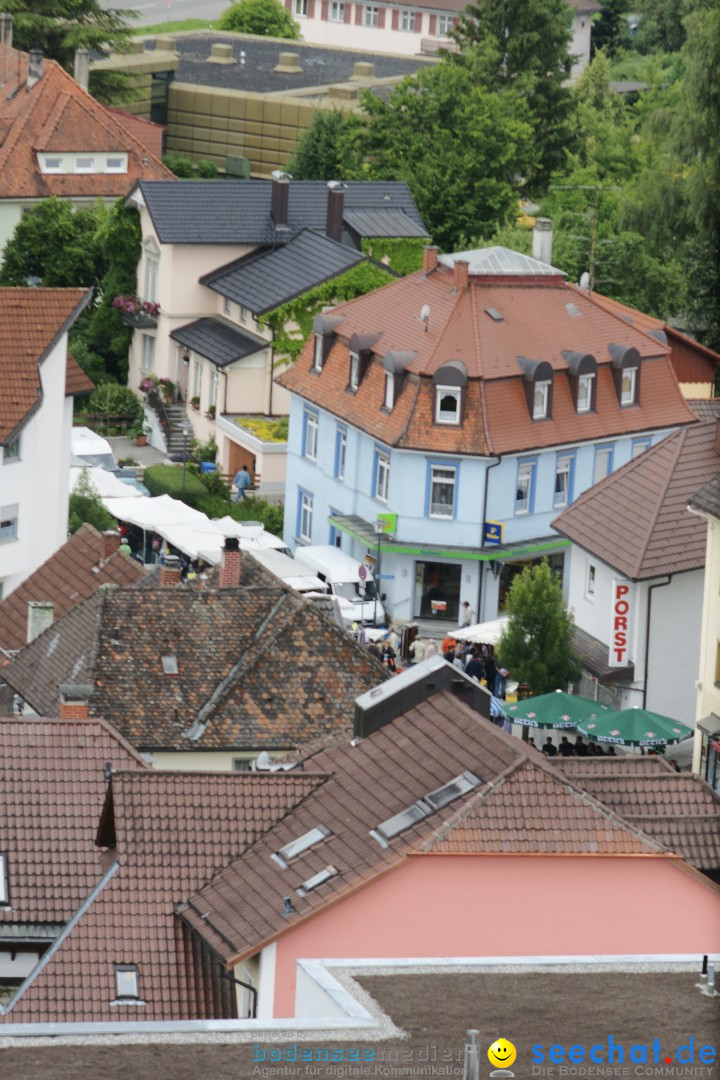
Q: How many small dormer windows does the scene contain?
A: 7